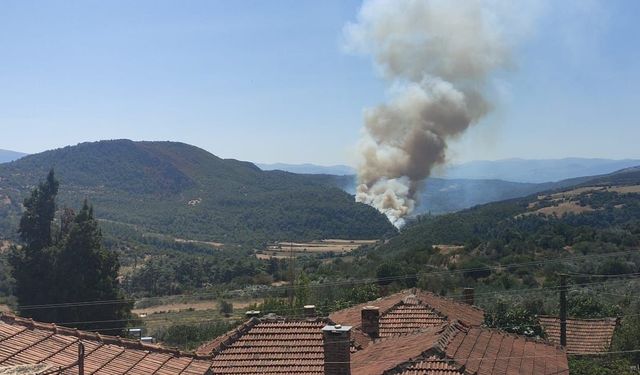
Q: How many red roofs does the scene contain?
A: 5